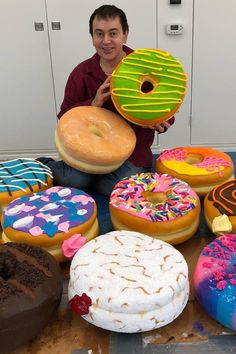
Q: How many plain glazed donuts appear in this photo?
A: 1